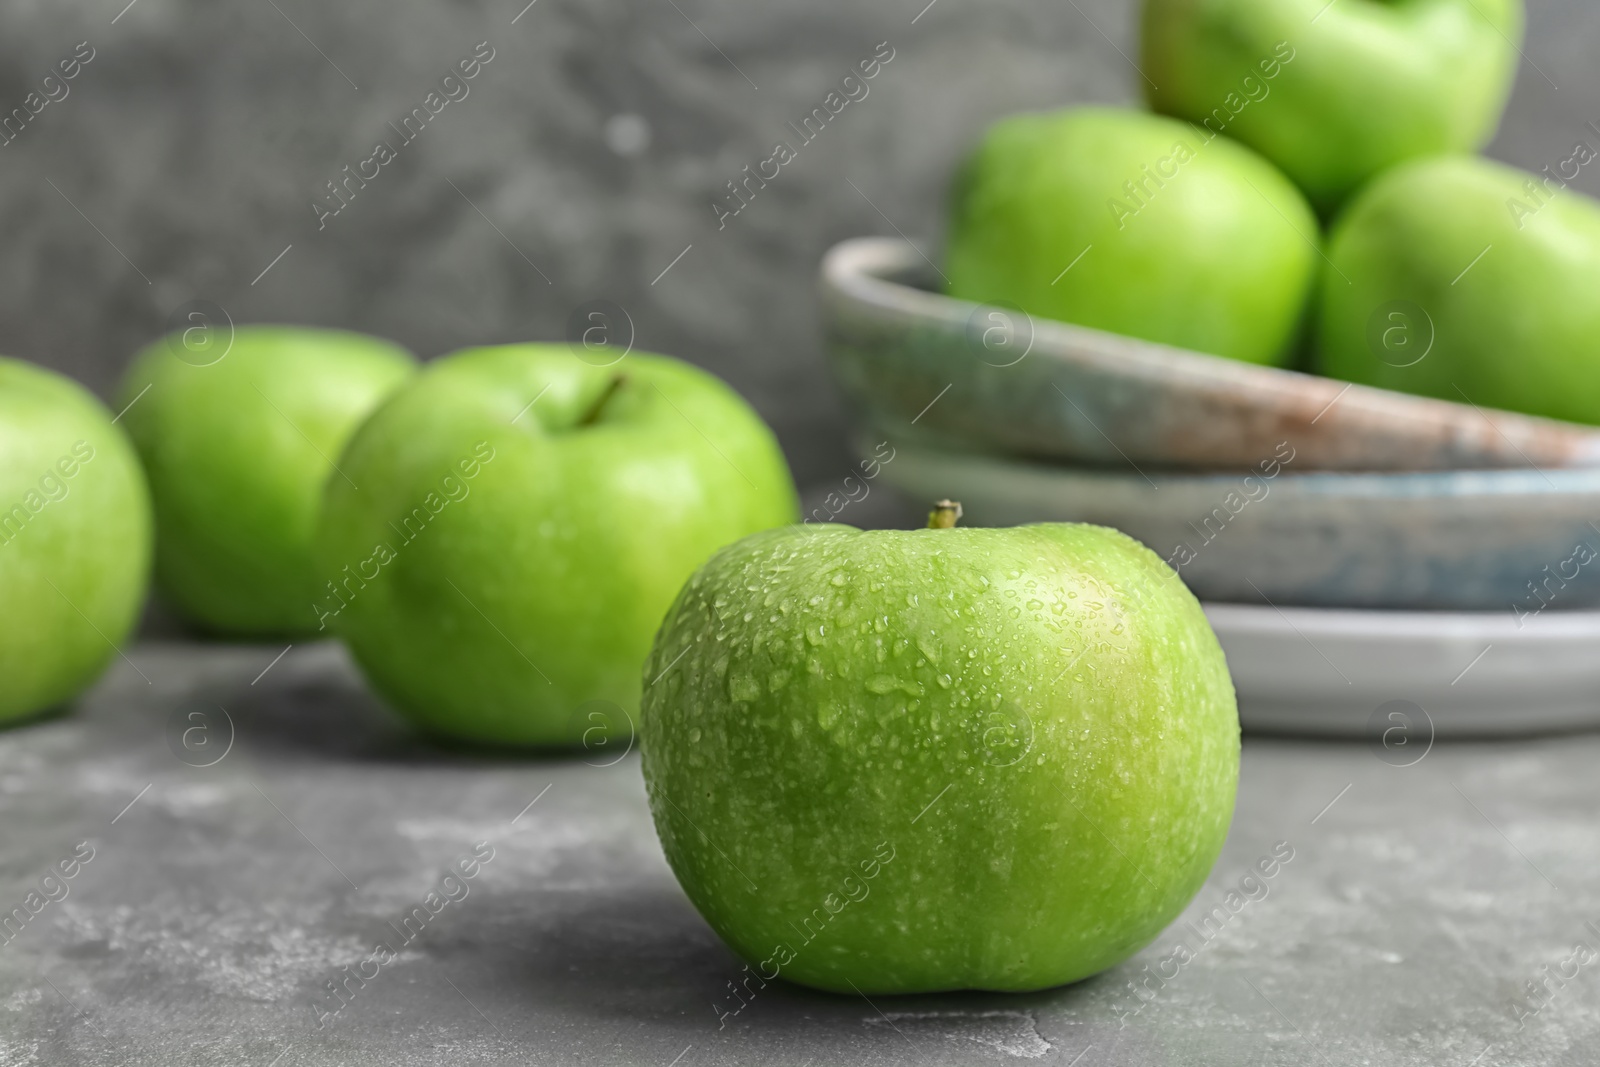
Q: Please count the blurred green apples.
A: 6